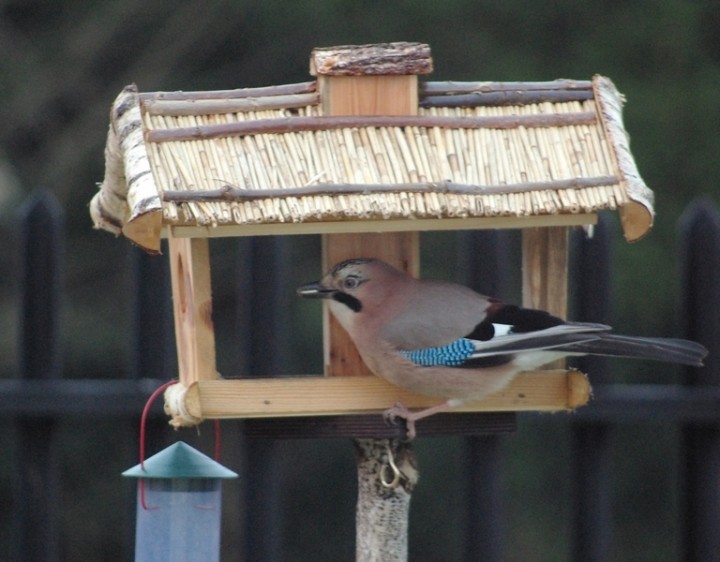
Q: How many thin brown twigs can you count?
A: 6